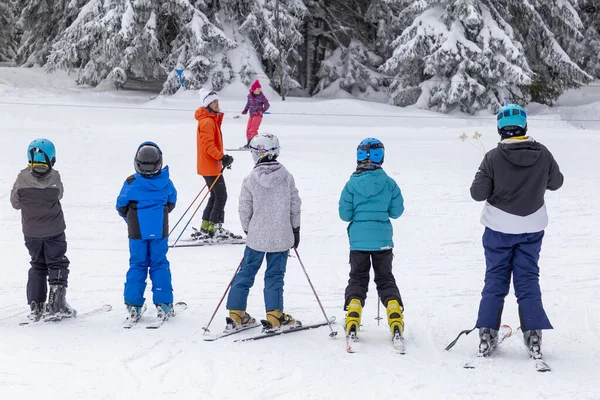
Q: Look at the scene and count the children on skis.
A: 6